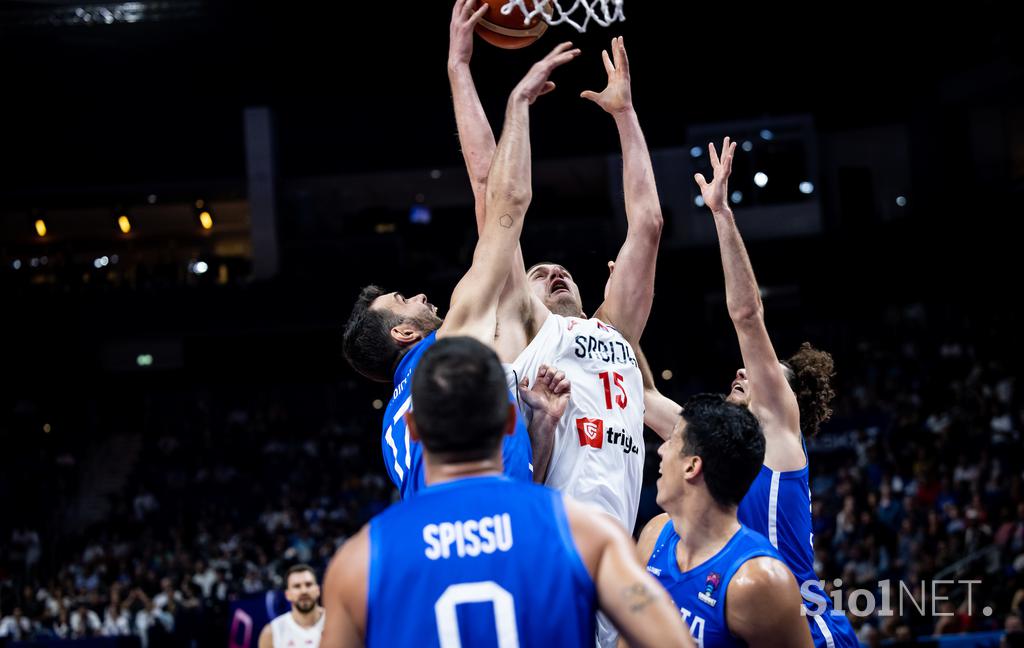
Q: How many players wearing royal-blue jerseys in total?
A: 4